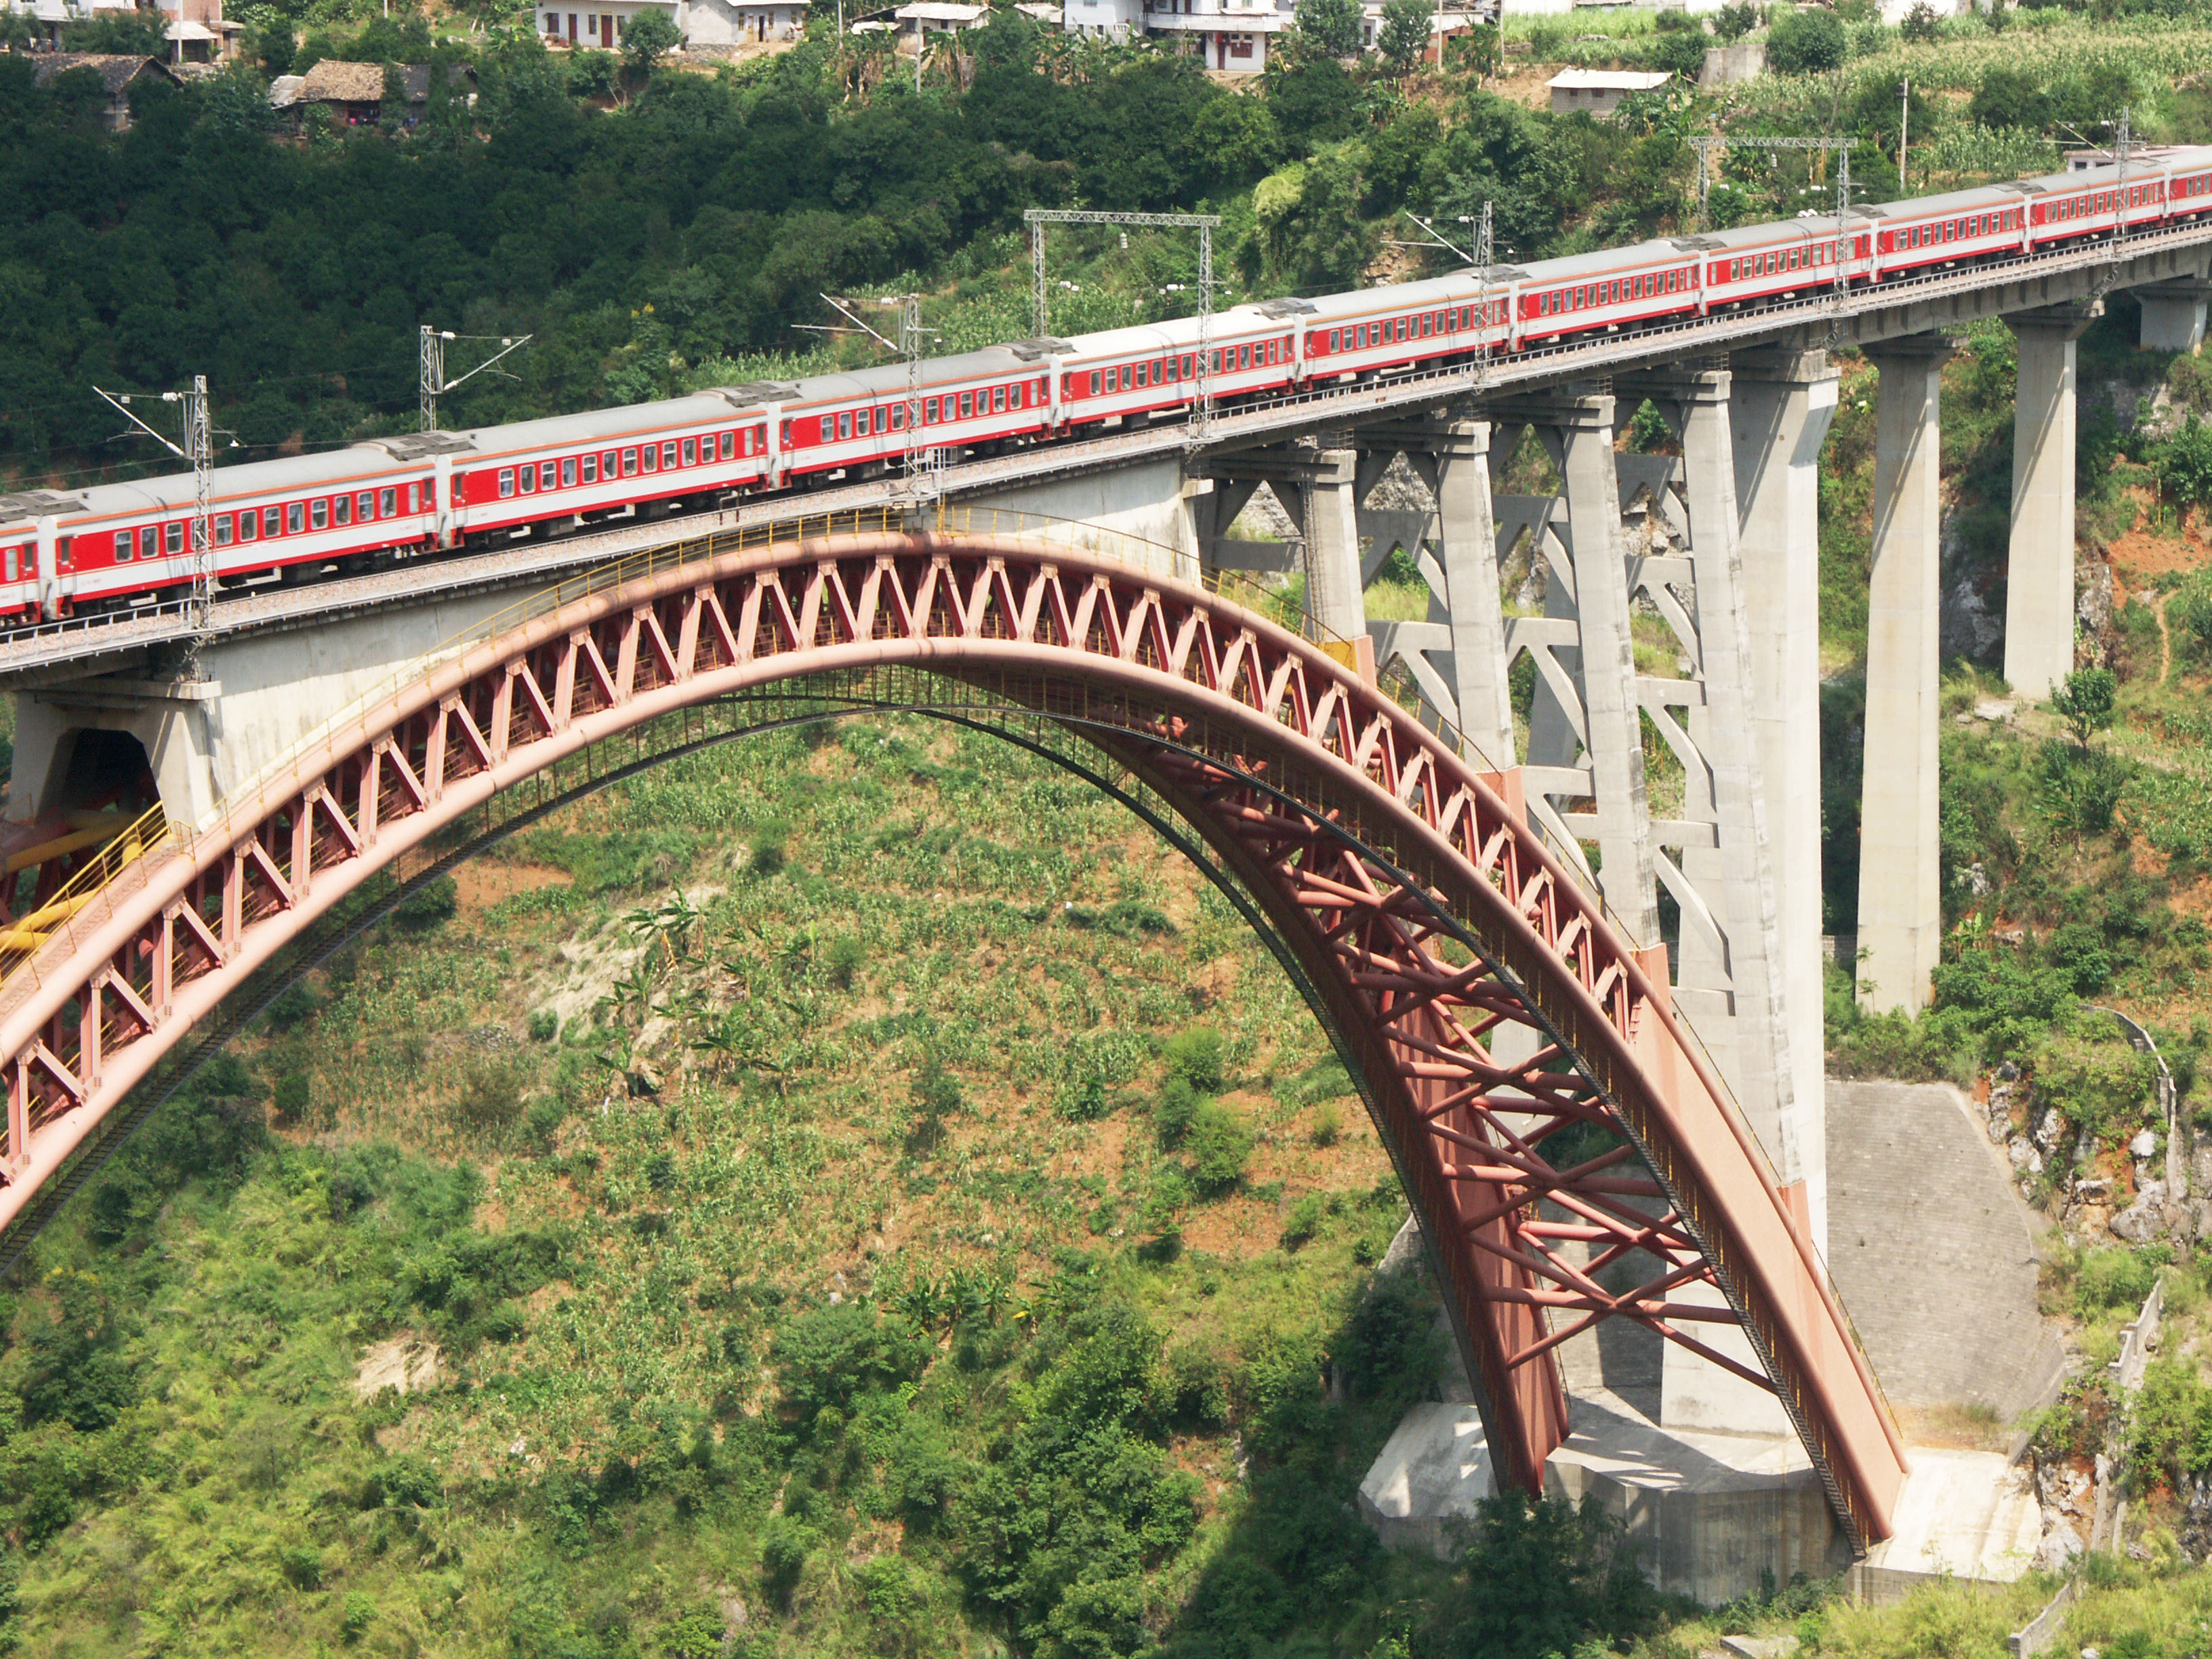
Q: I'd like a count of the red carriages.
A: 11